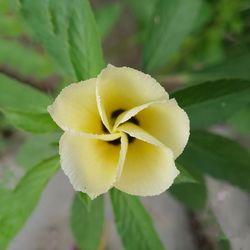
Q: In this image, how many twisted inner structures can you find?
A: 5